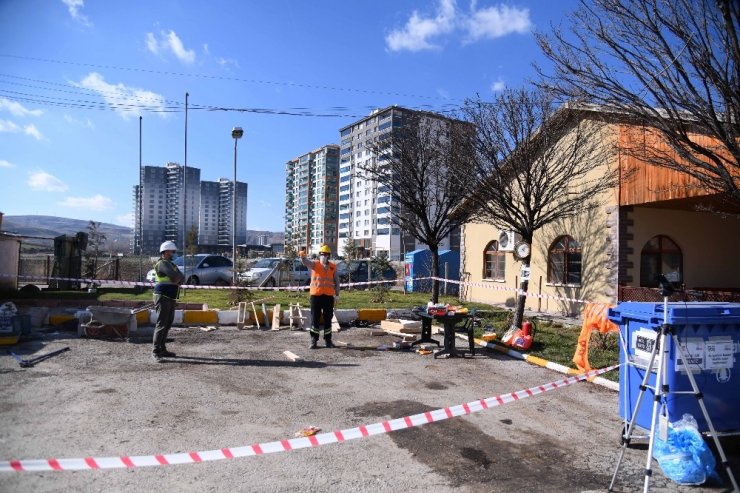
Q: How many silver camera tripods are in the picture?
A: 1